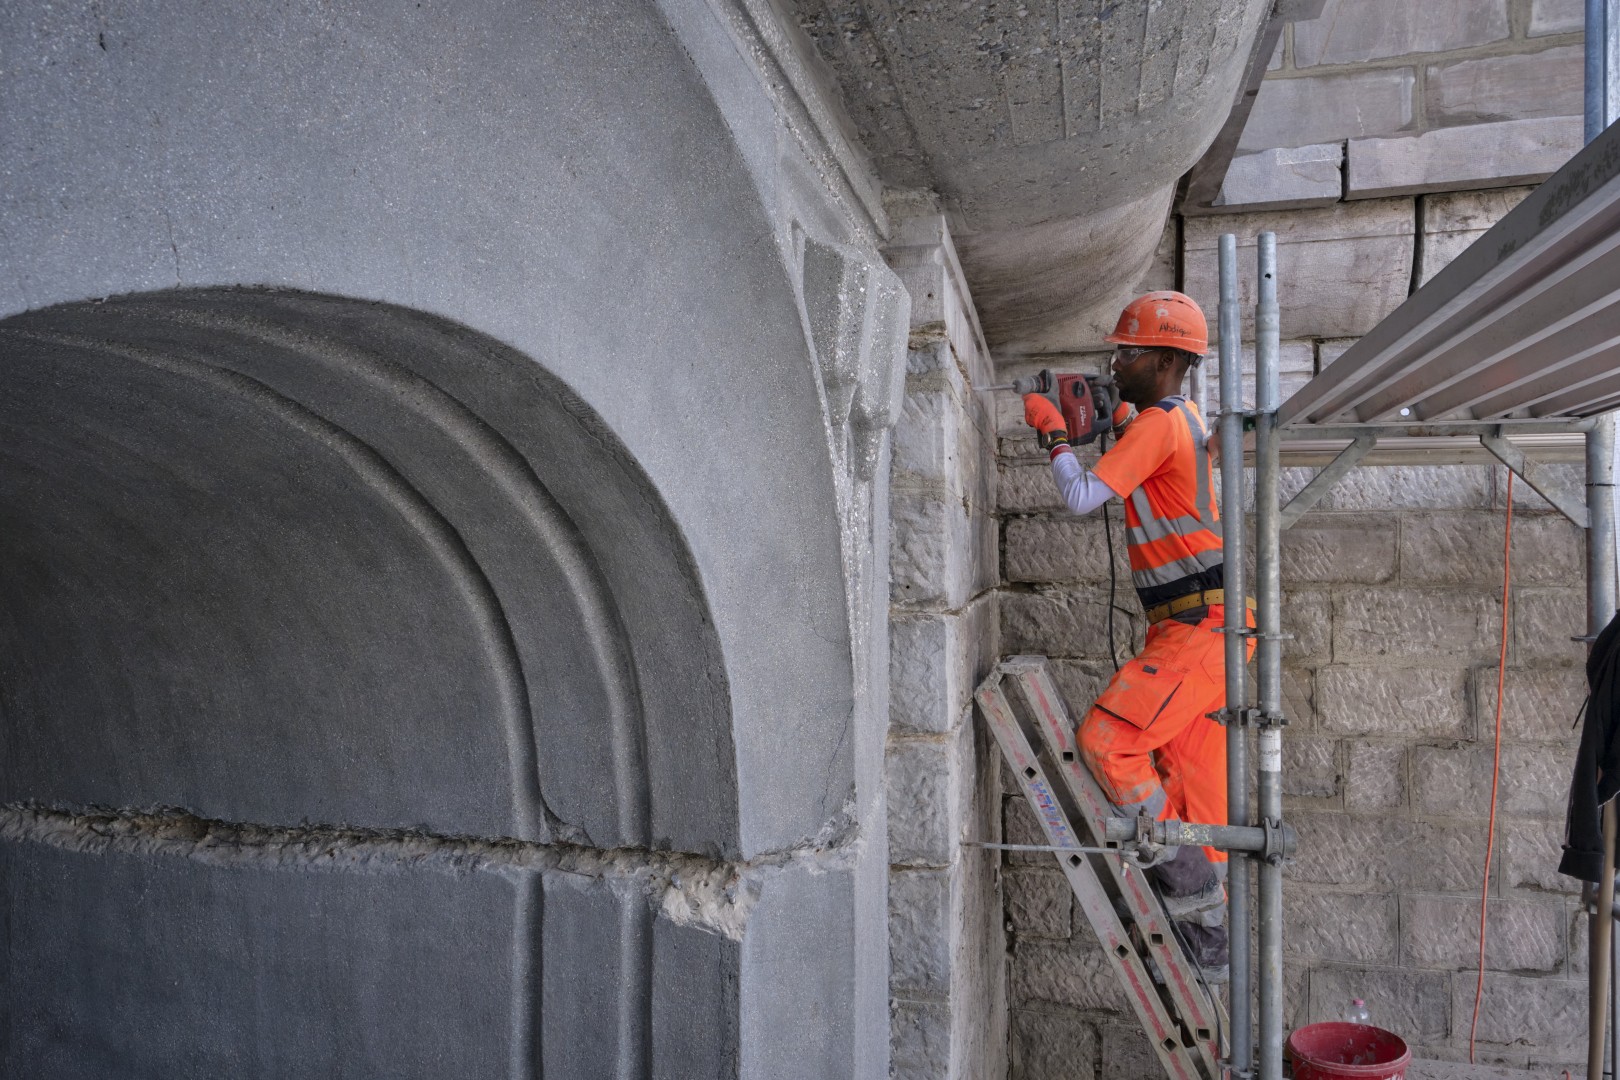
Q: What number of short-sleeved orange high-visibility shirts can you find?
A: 1